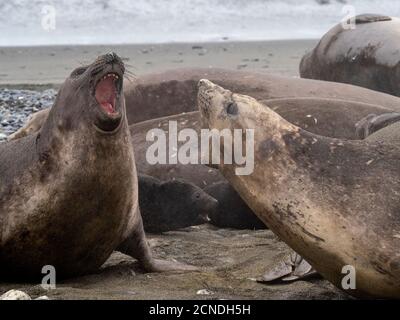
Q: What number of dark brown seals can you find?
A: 2